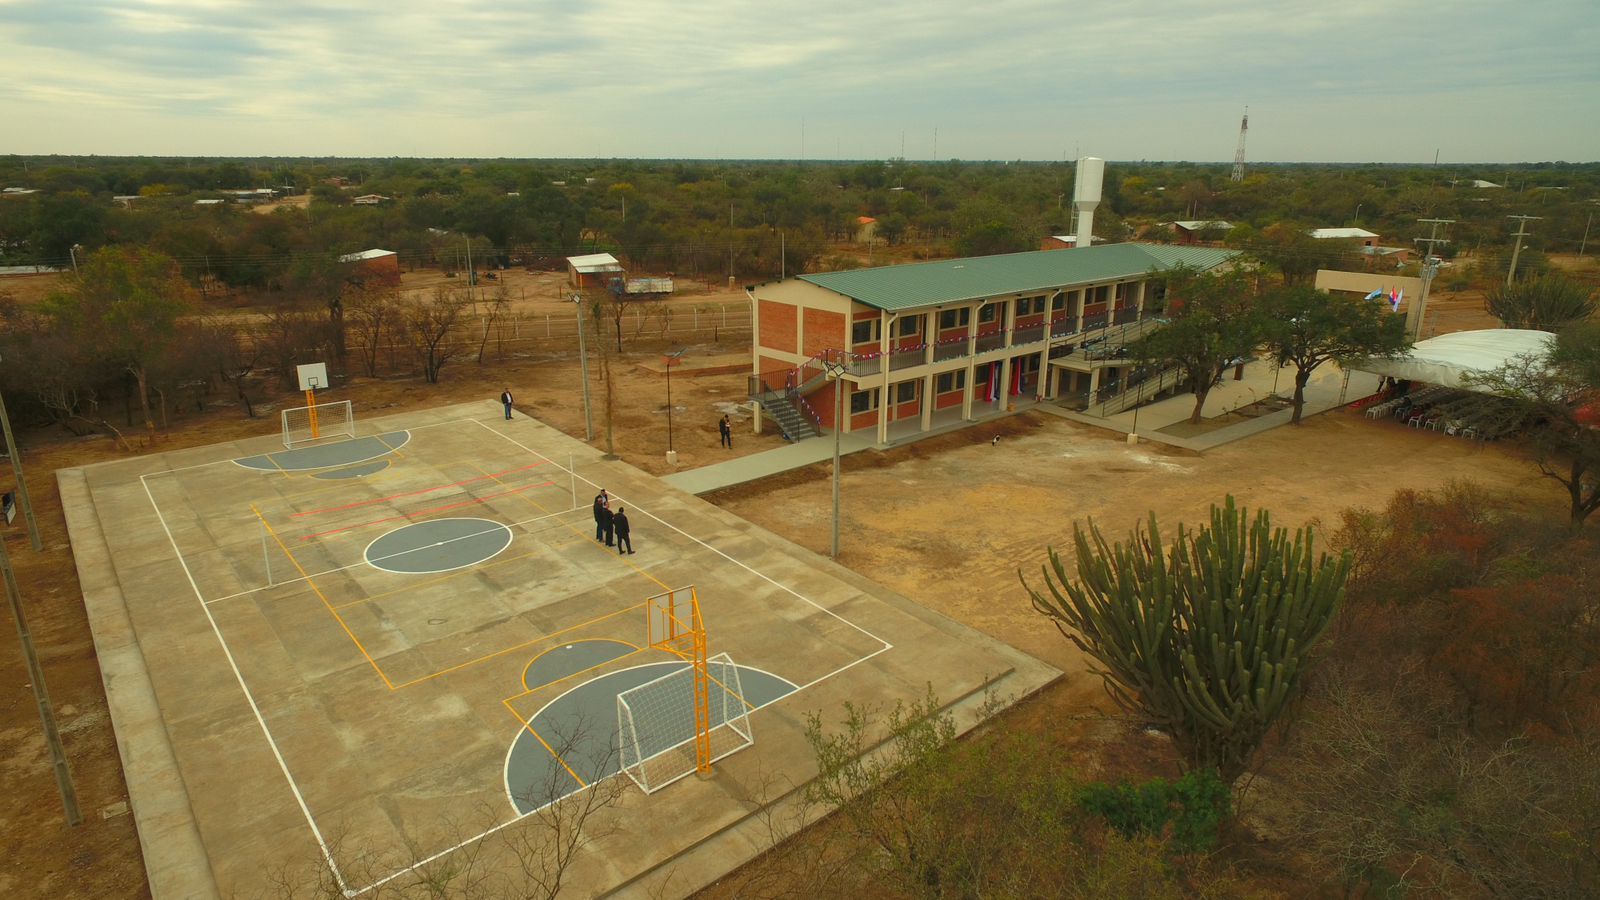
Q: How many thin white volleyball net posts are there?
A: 2